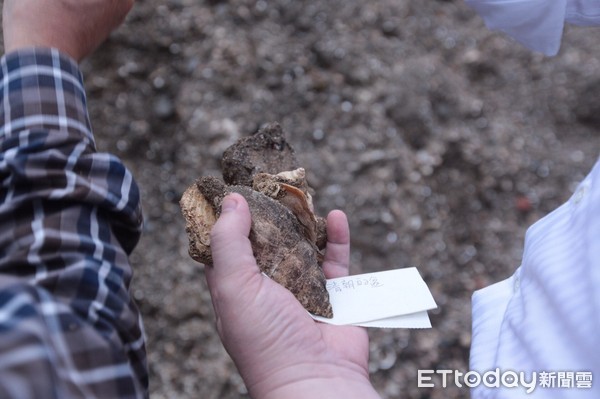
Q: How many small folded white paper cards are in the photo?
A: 1